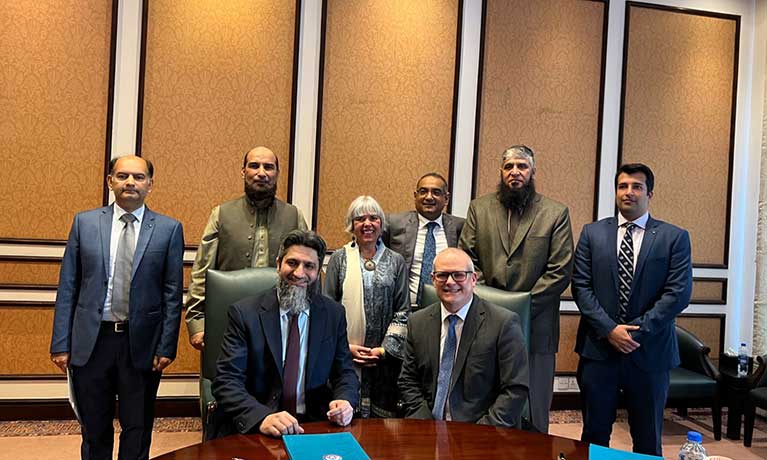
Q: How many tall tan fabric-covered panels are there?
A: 5